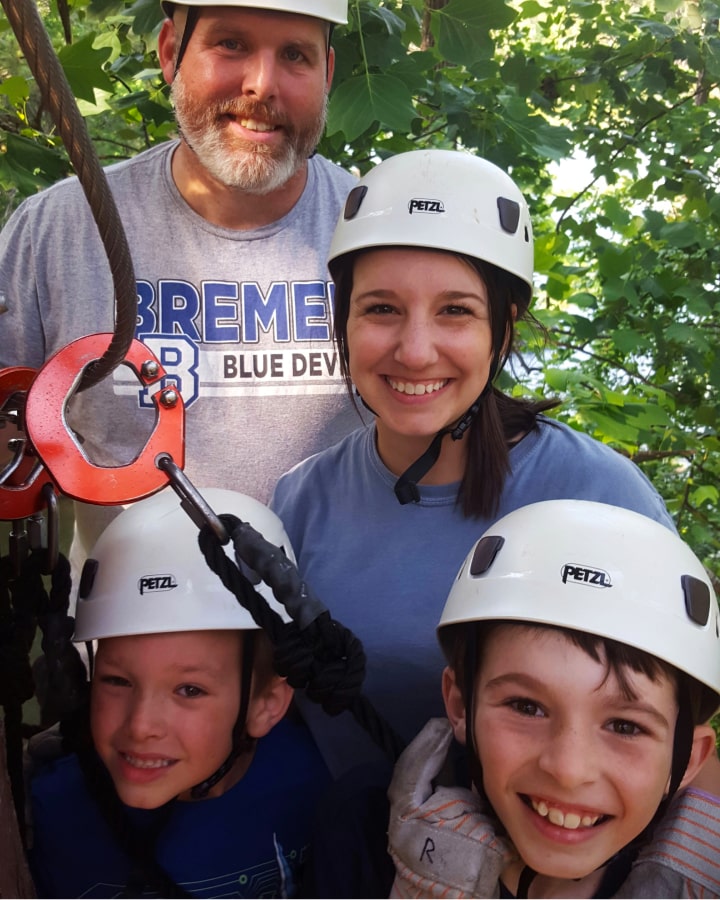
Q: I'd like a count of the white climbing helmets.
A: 4